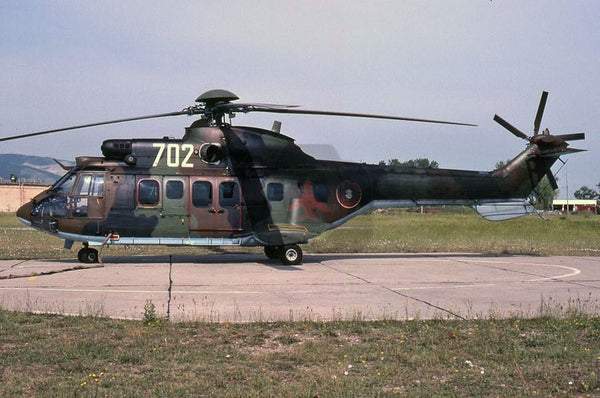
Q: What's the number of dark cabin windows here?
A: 6